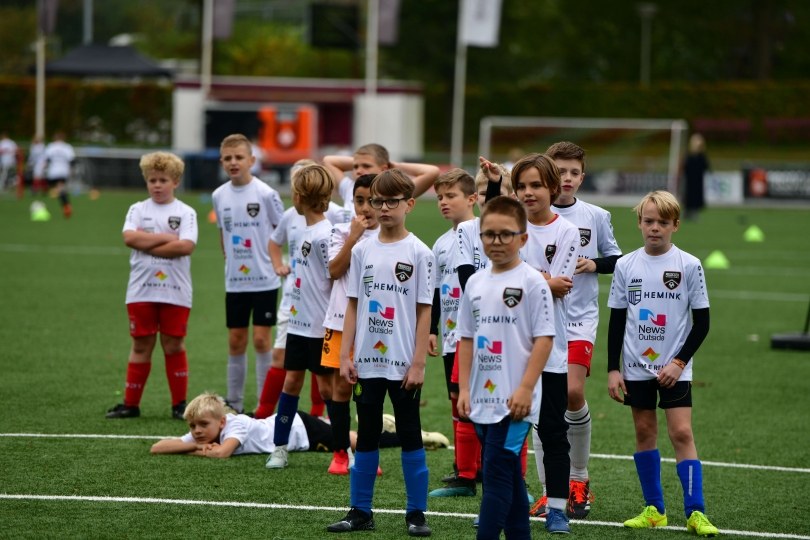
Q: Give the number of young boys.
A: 14